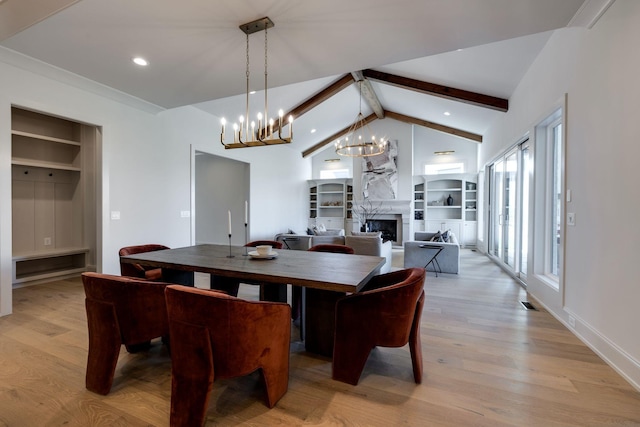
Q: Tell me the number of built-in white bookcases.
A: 2